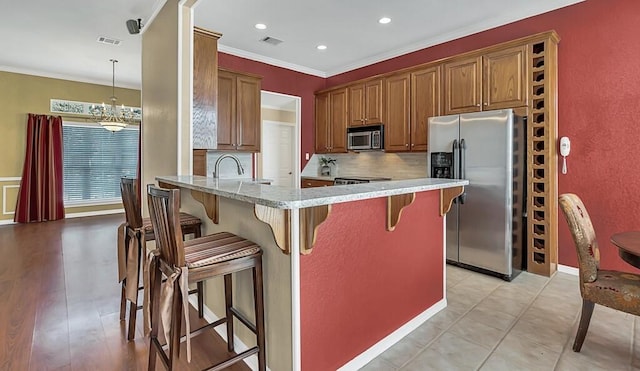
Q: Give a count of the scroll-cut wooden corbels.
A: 6